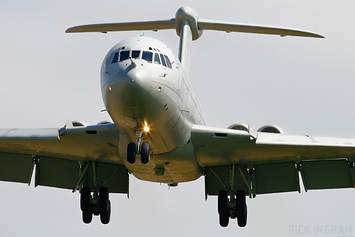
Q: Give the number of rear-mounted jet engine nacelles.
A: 4